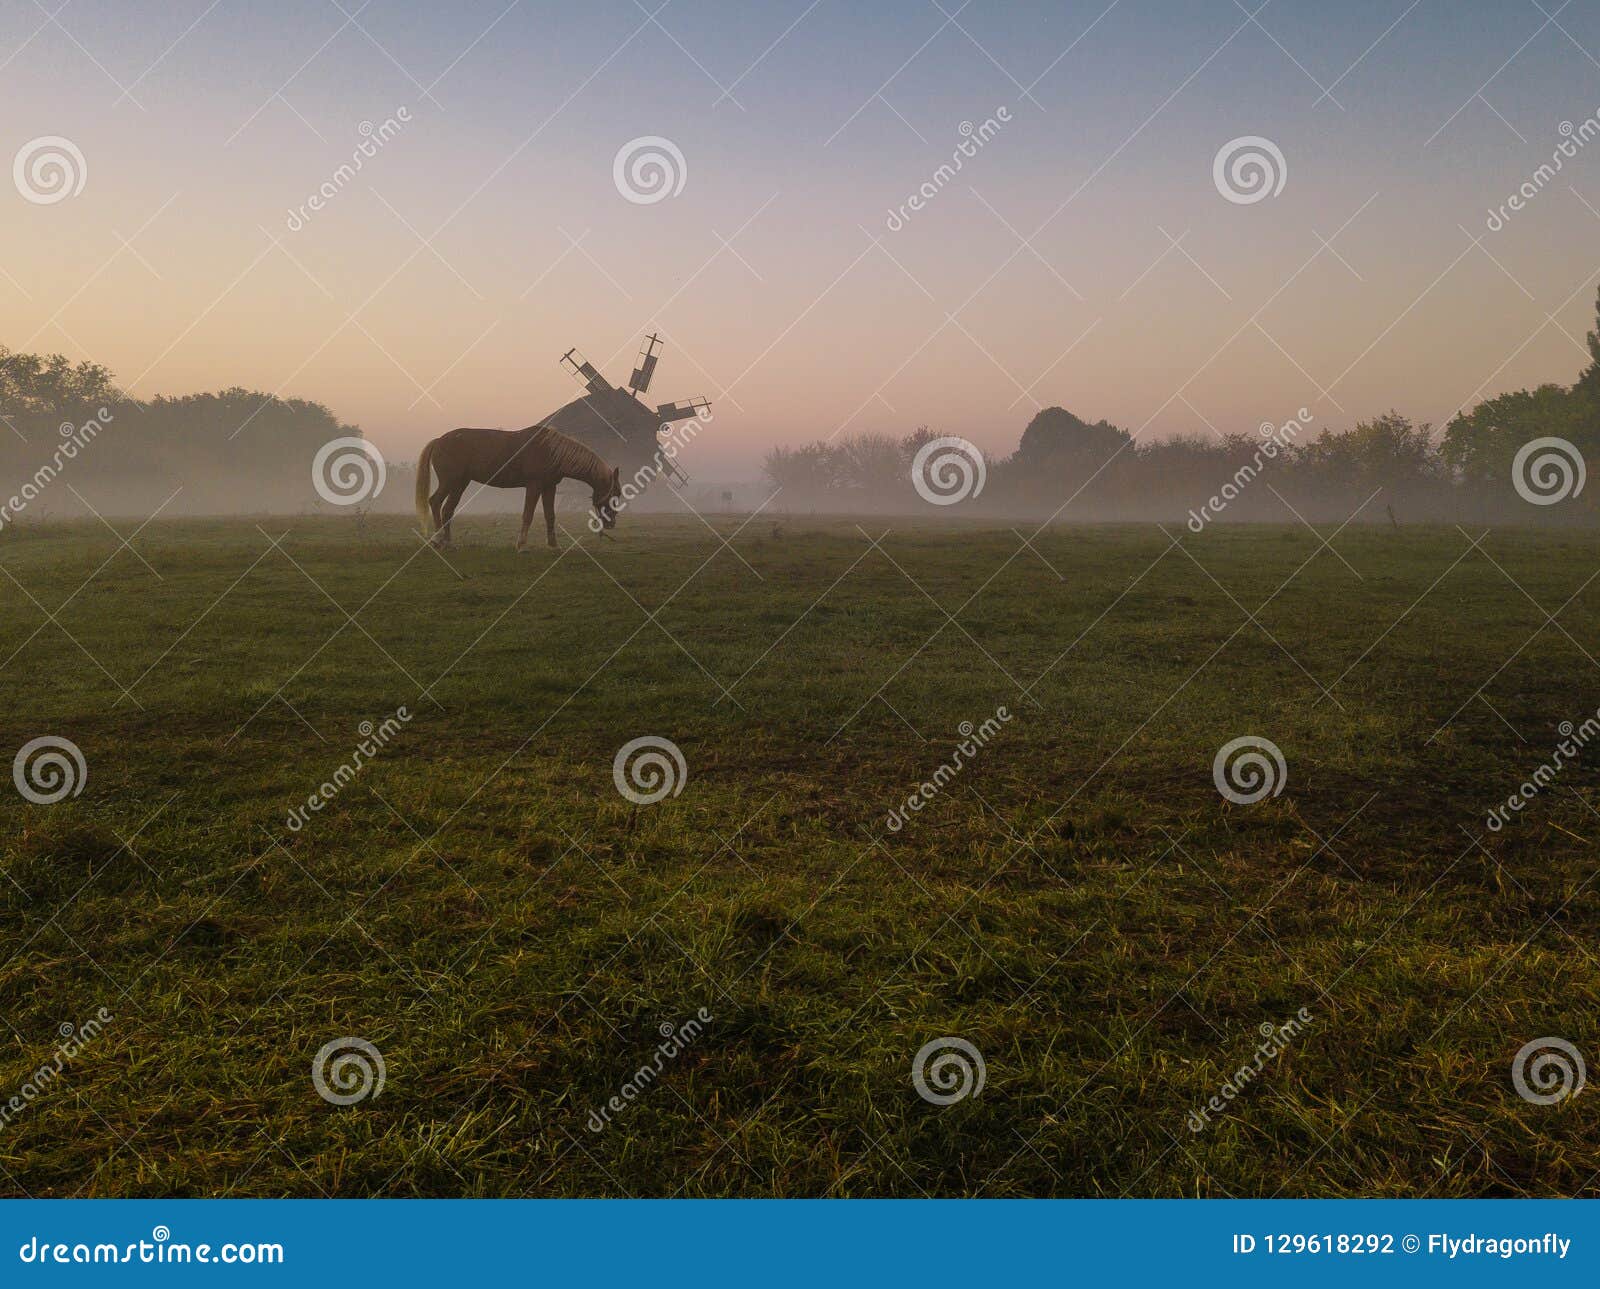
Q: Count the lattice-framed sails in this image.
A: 4